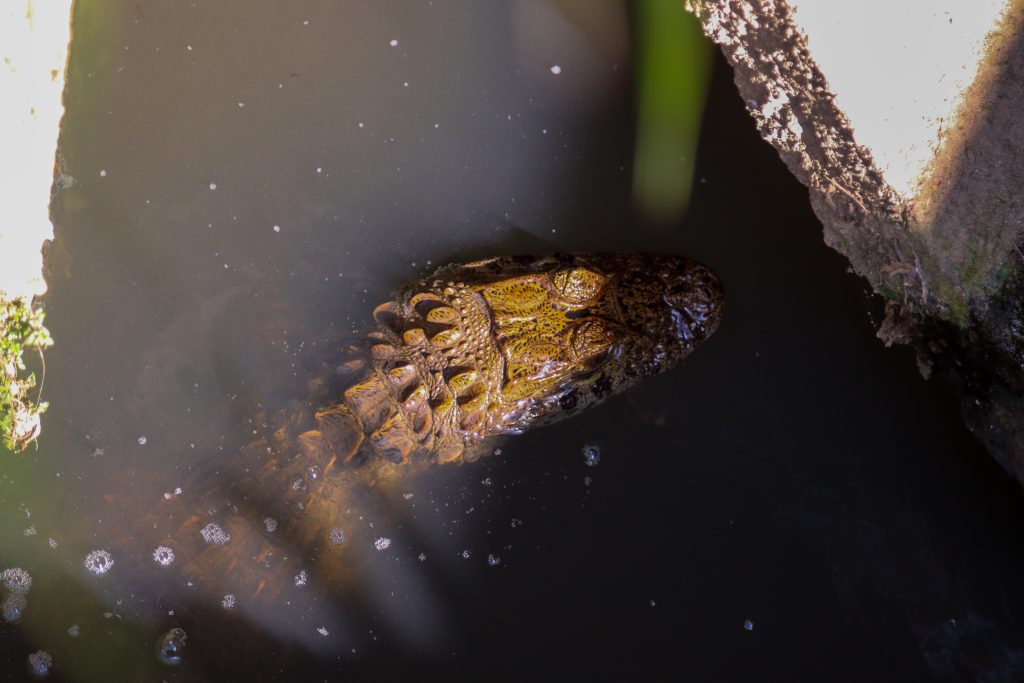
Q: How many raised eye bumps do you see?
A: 2